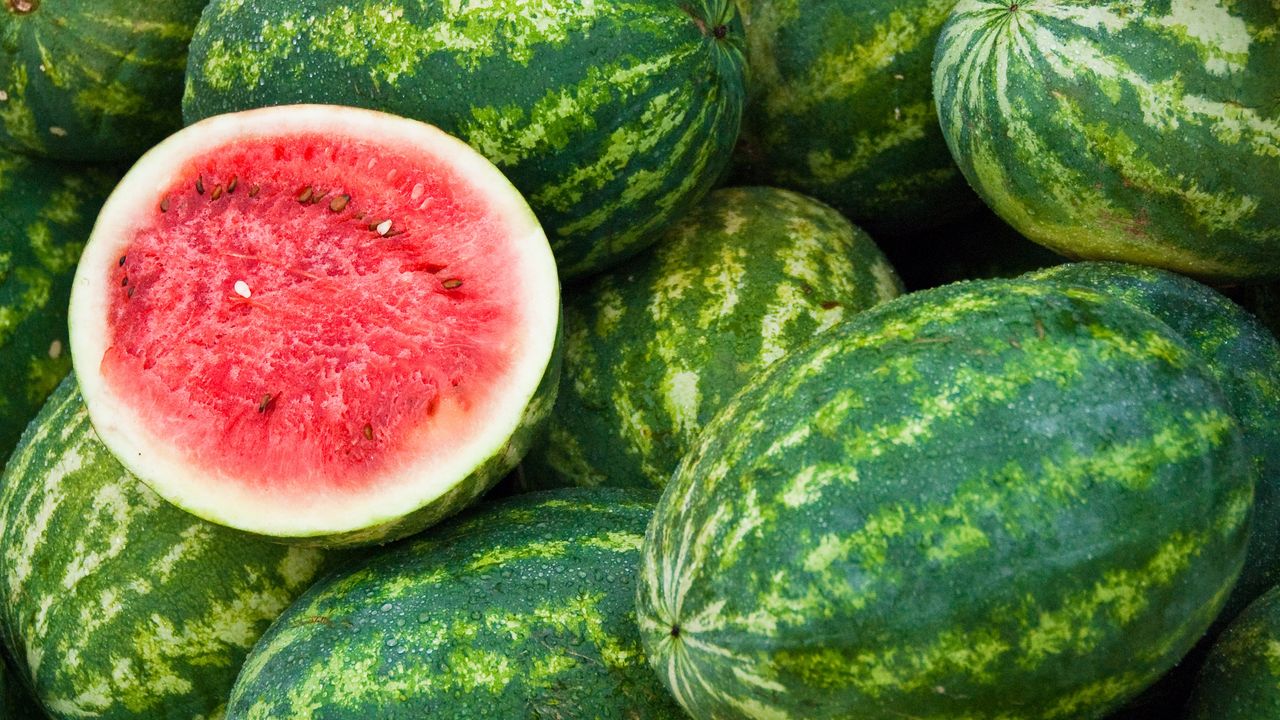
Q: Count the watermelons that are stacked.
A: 12